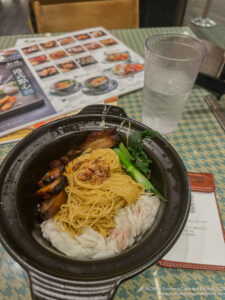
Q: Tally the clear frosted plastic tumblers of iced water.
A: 1